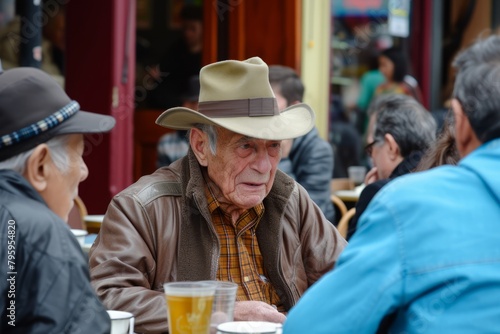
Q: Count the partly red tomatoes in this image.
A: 0